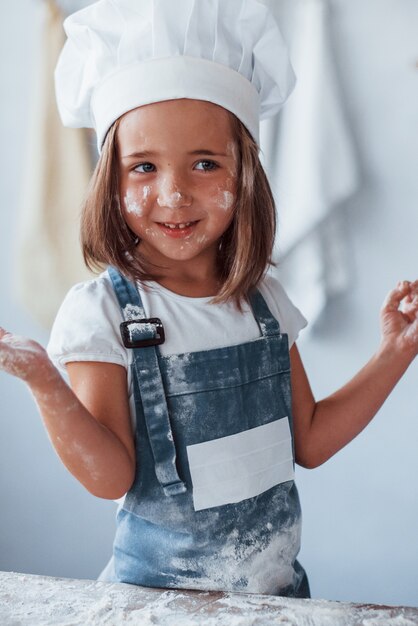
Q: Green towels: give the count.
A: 0